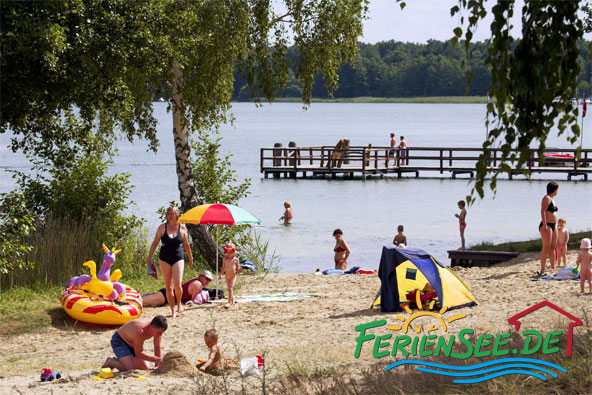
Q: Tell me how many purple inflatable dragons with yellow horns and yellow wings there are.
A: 1